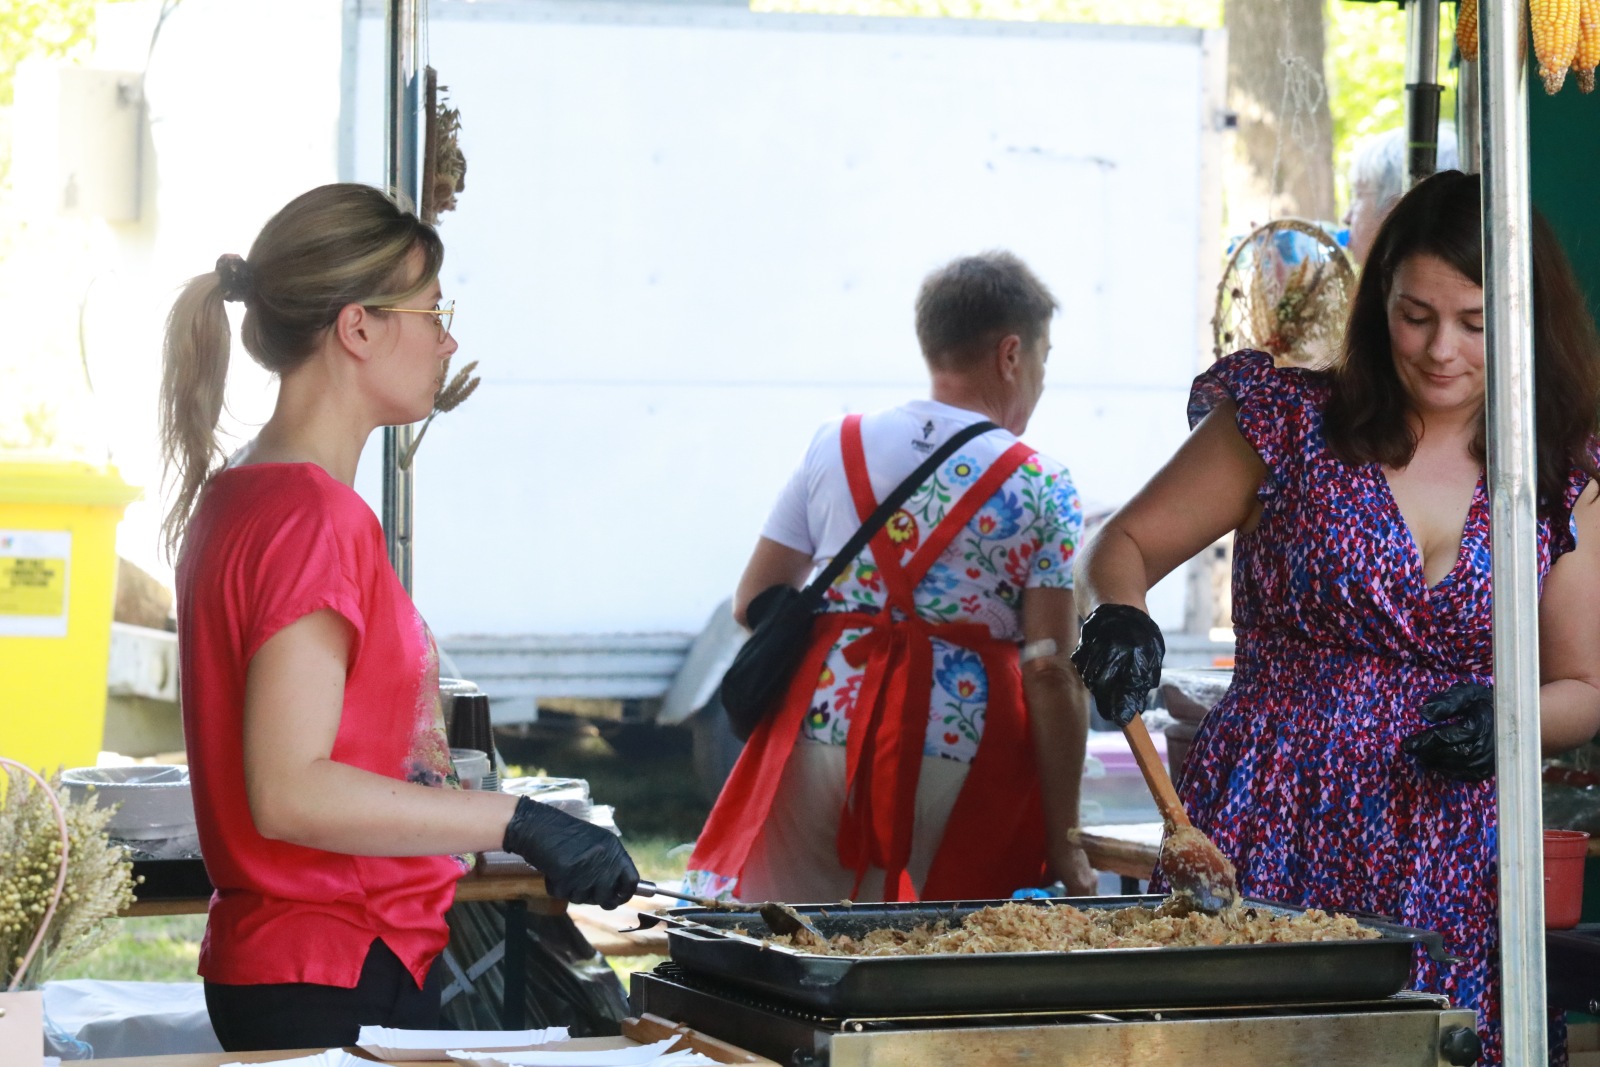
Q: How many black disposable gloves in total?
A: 3